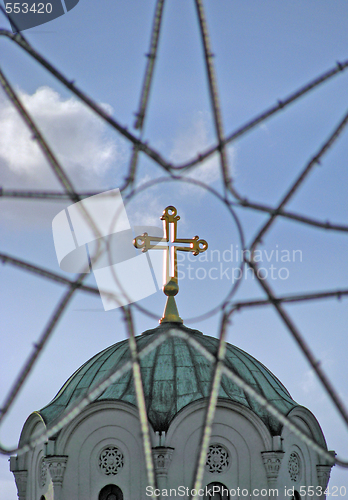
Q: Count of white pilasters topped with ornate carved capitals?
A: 5